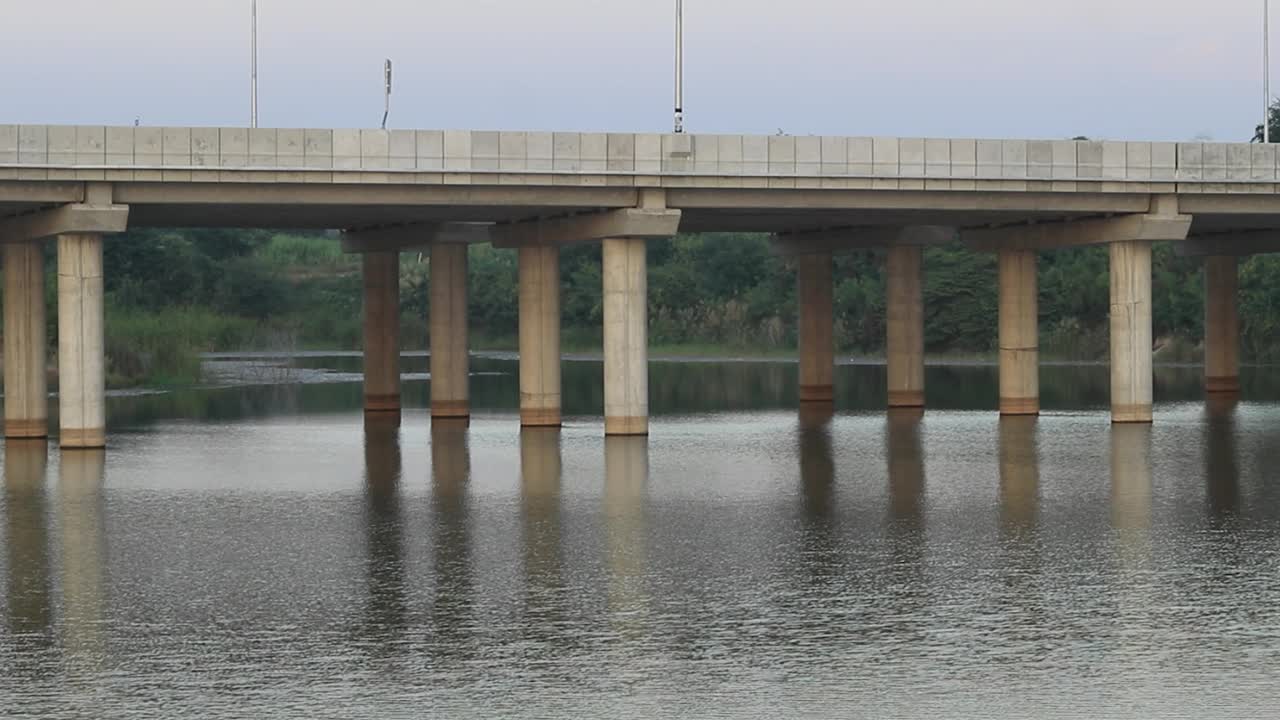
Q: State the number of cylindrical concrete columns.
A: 11